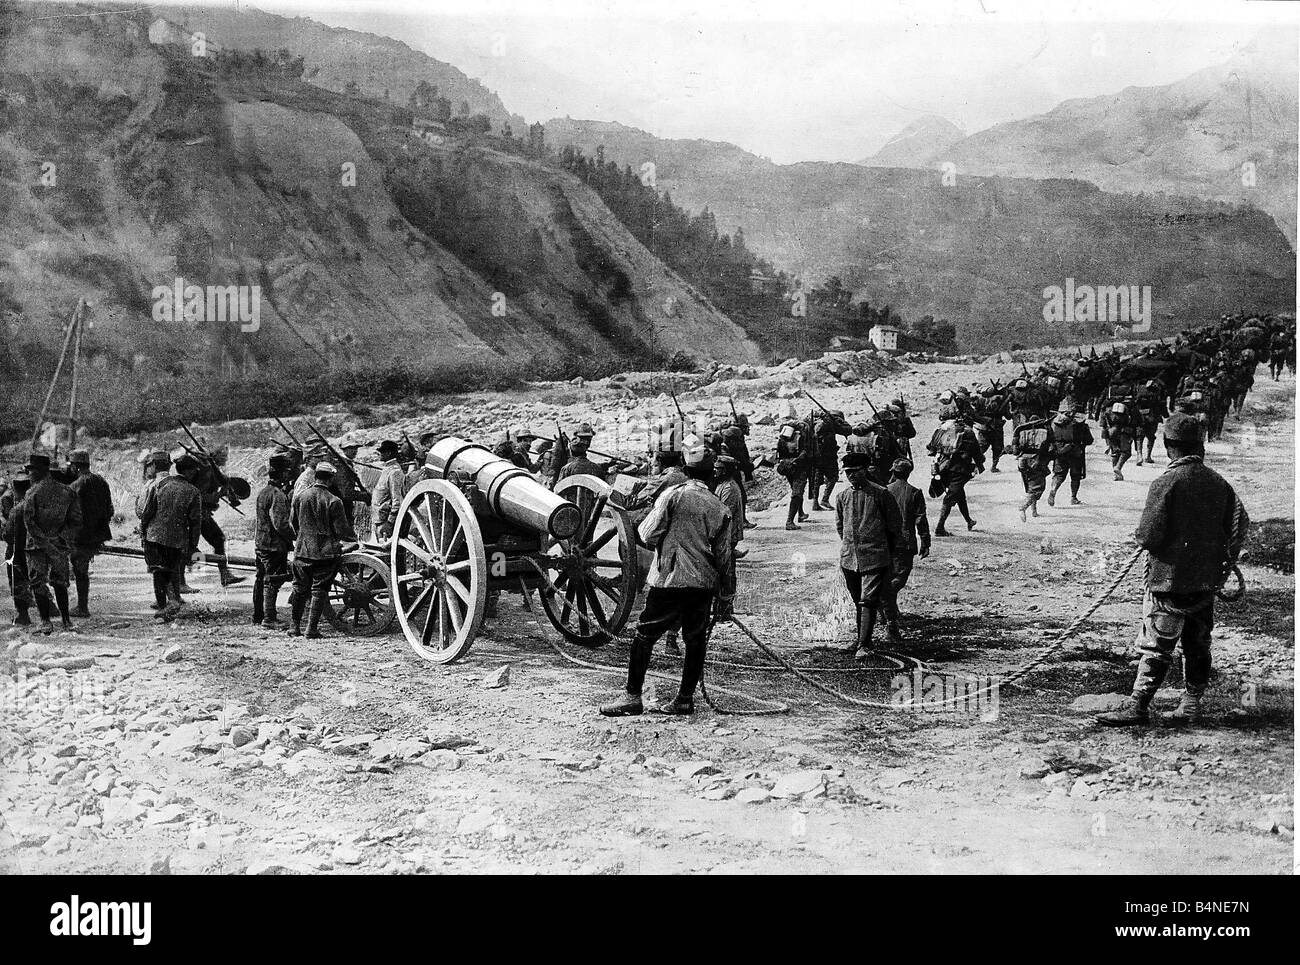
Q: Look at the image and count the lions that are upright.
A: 0